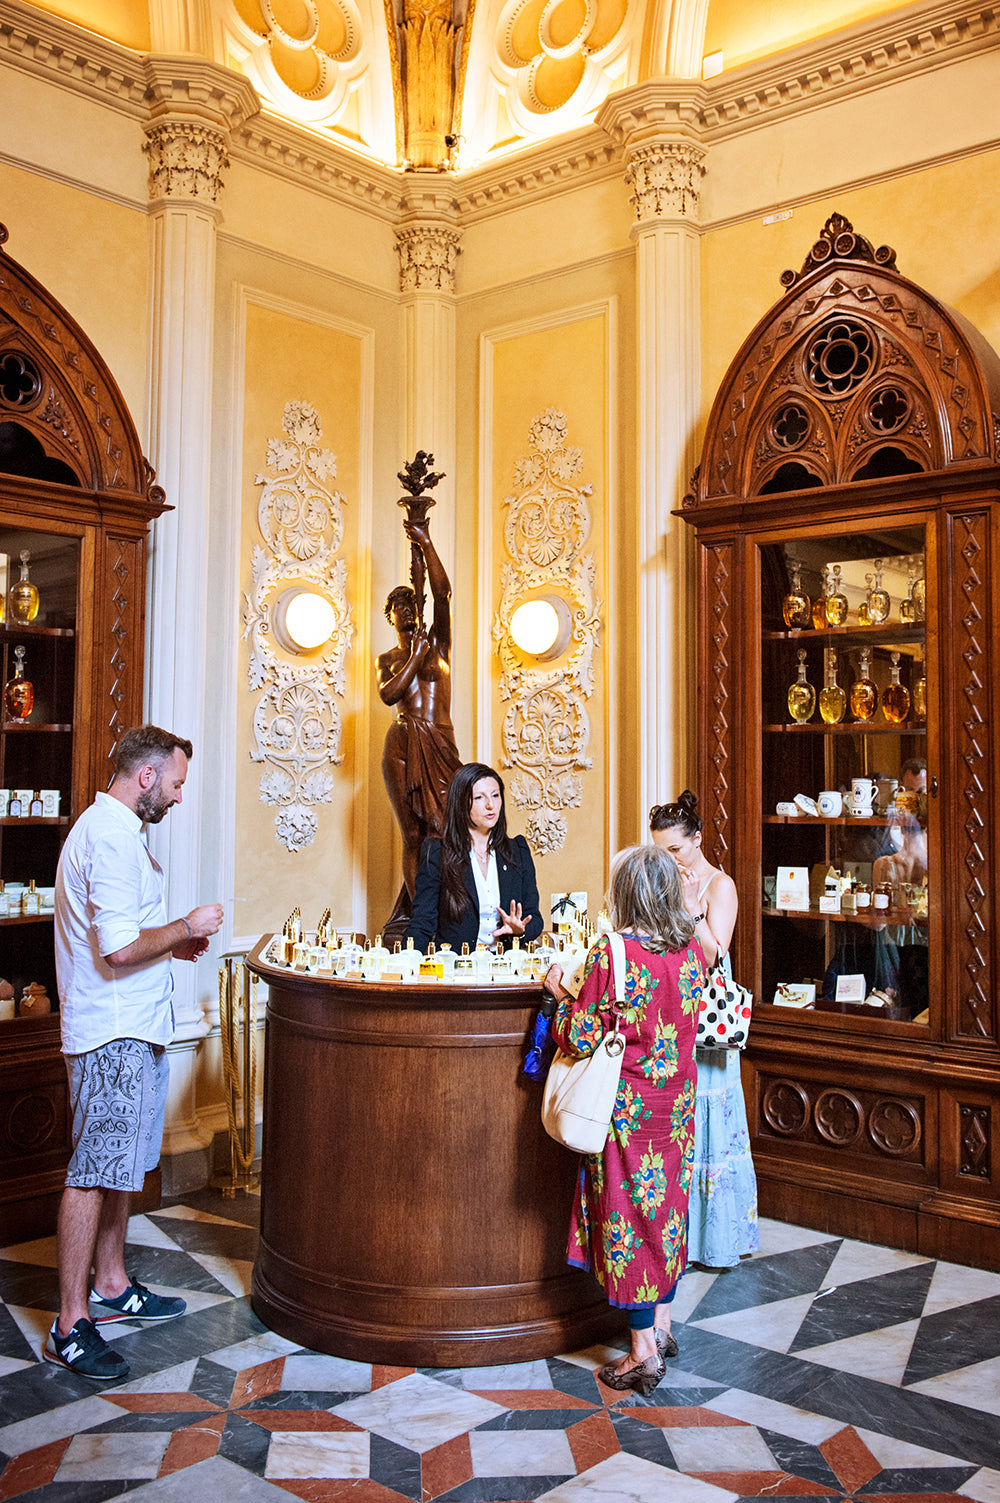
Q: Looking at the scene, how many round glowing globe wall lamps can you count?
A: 2